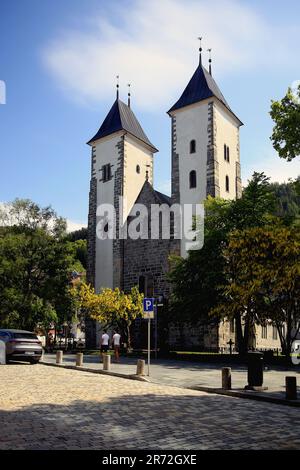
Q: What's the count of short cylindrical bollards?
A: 6